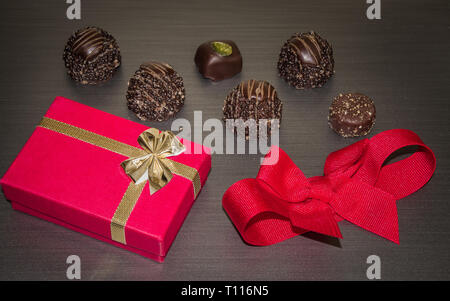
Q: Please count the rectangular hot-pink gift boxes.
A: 1